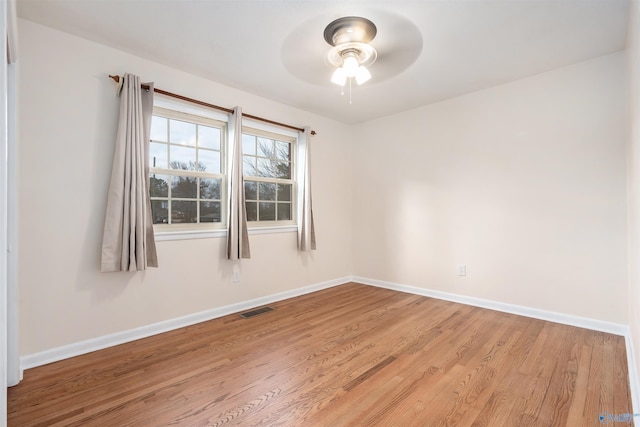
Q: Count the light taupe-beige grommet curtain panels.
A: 3